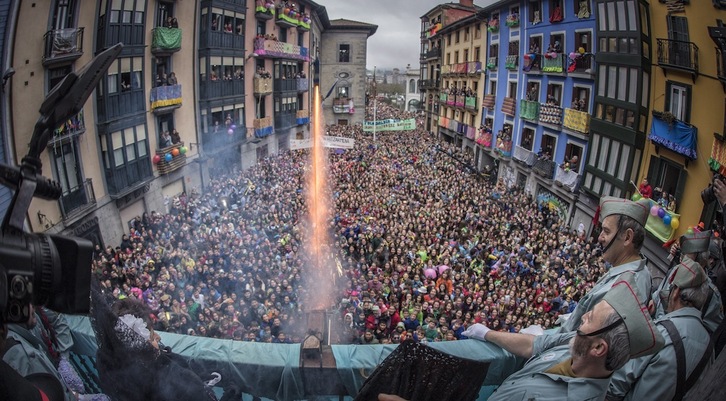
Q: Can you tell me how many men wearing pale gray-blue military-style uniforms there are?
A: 4